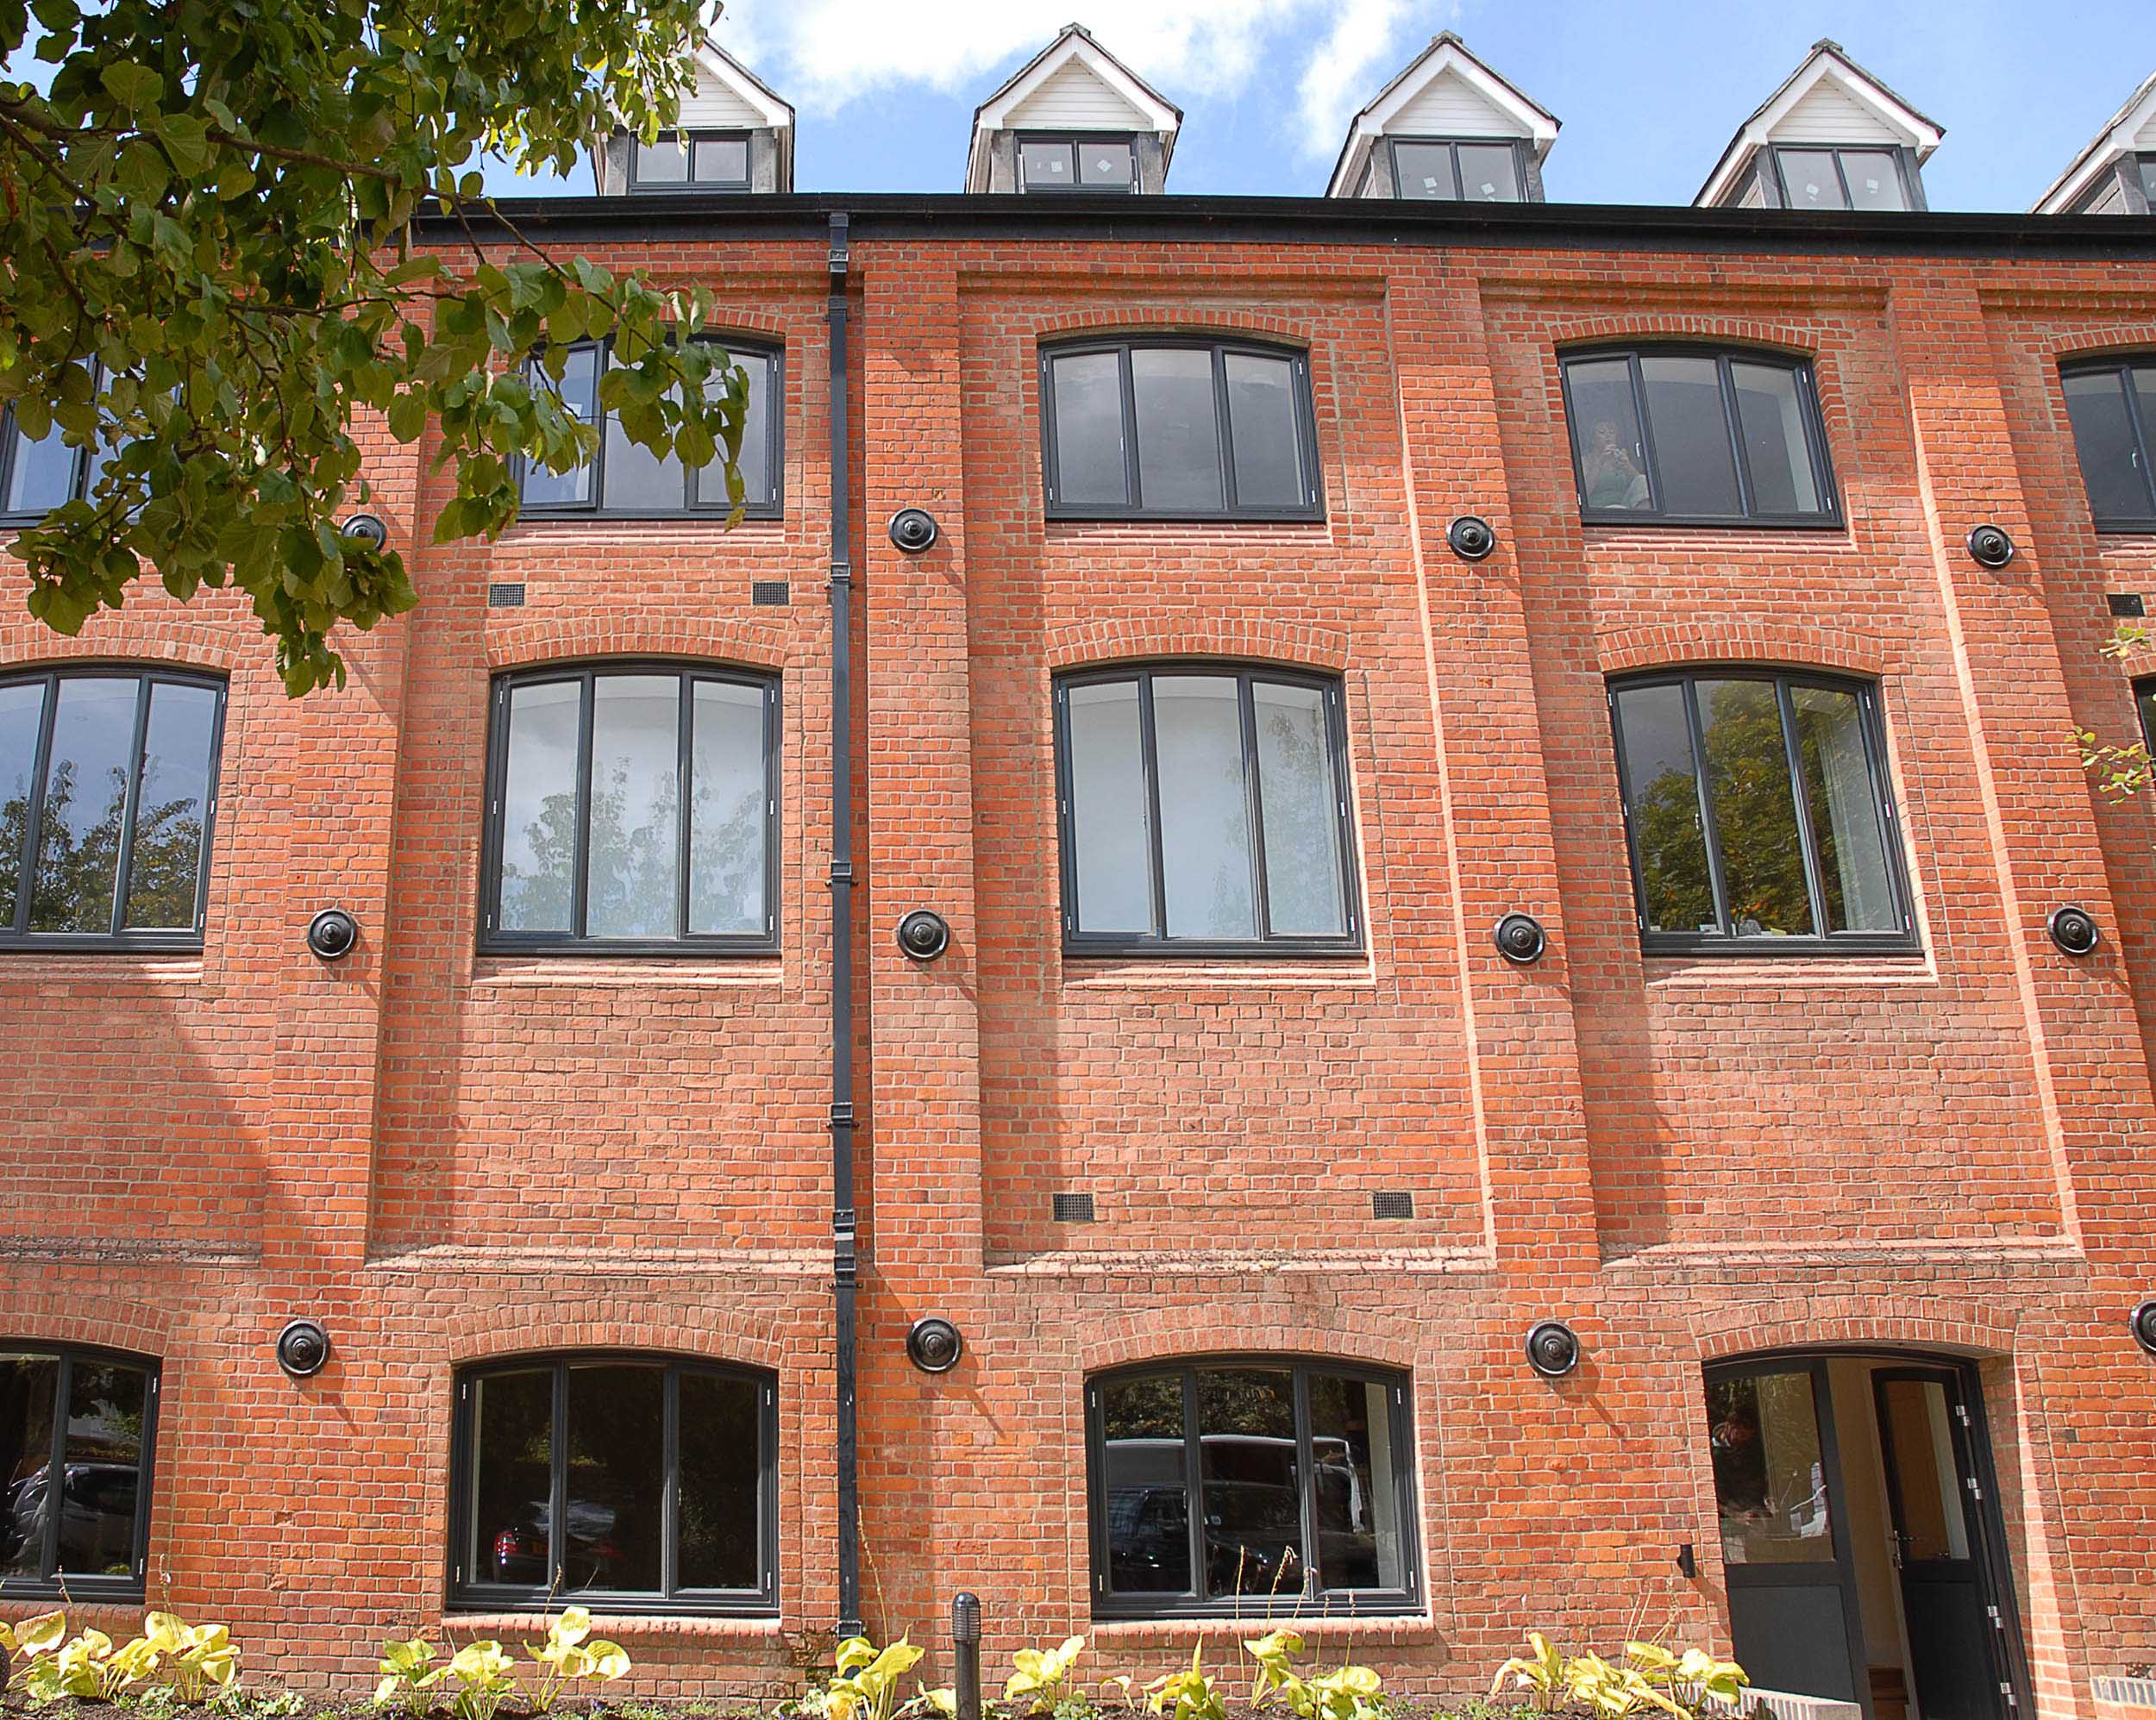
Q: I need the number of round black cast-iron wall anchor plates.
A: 12